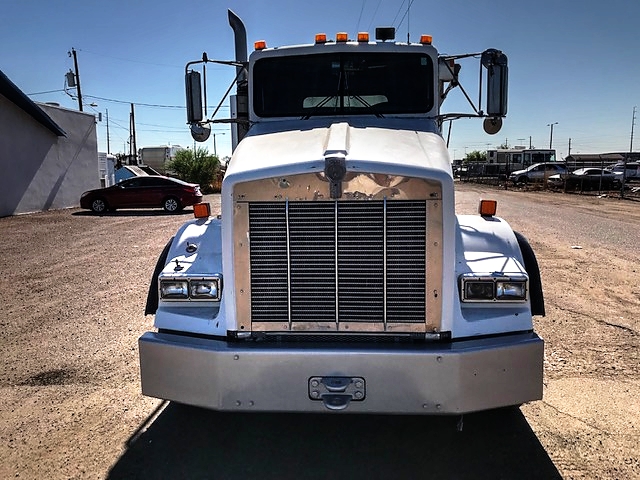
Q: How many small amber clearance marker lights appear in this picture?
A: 5